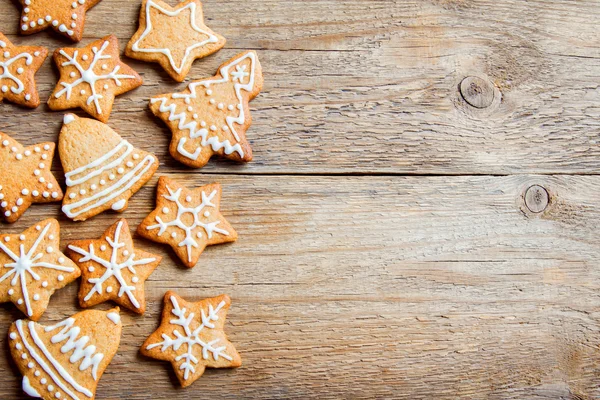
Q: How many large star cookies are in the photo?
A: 9